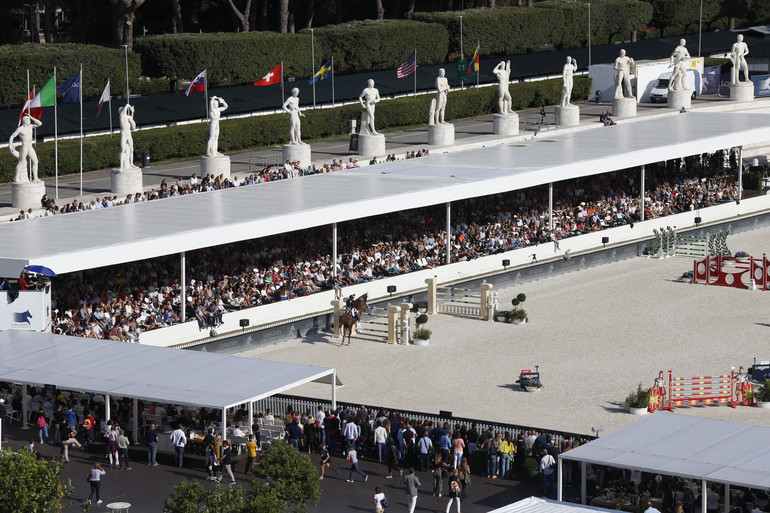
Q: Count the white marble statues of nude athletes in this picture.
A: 11